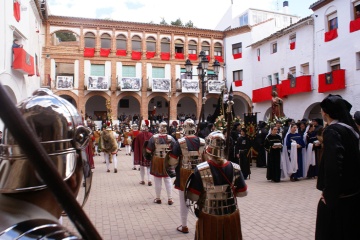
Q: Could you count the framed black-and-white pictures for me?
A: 6